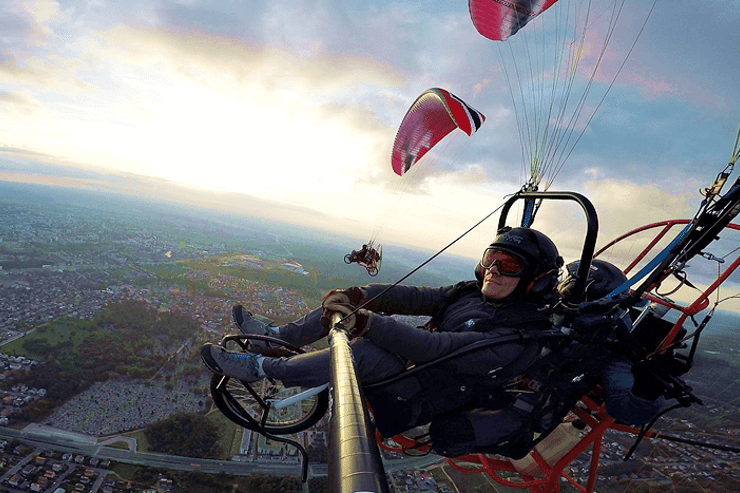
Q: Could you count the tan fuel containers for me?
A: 1